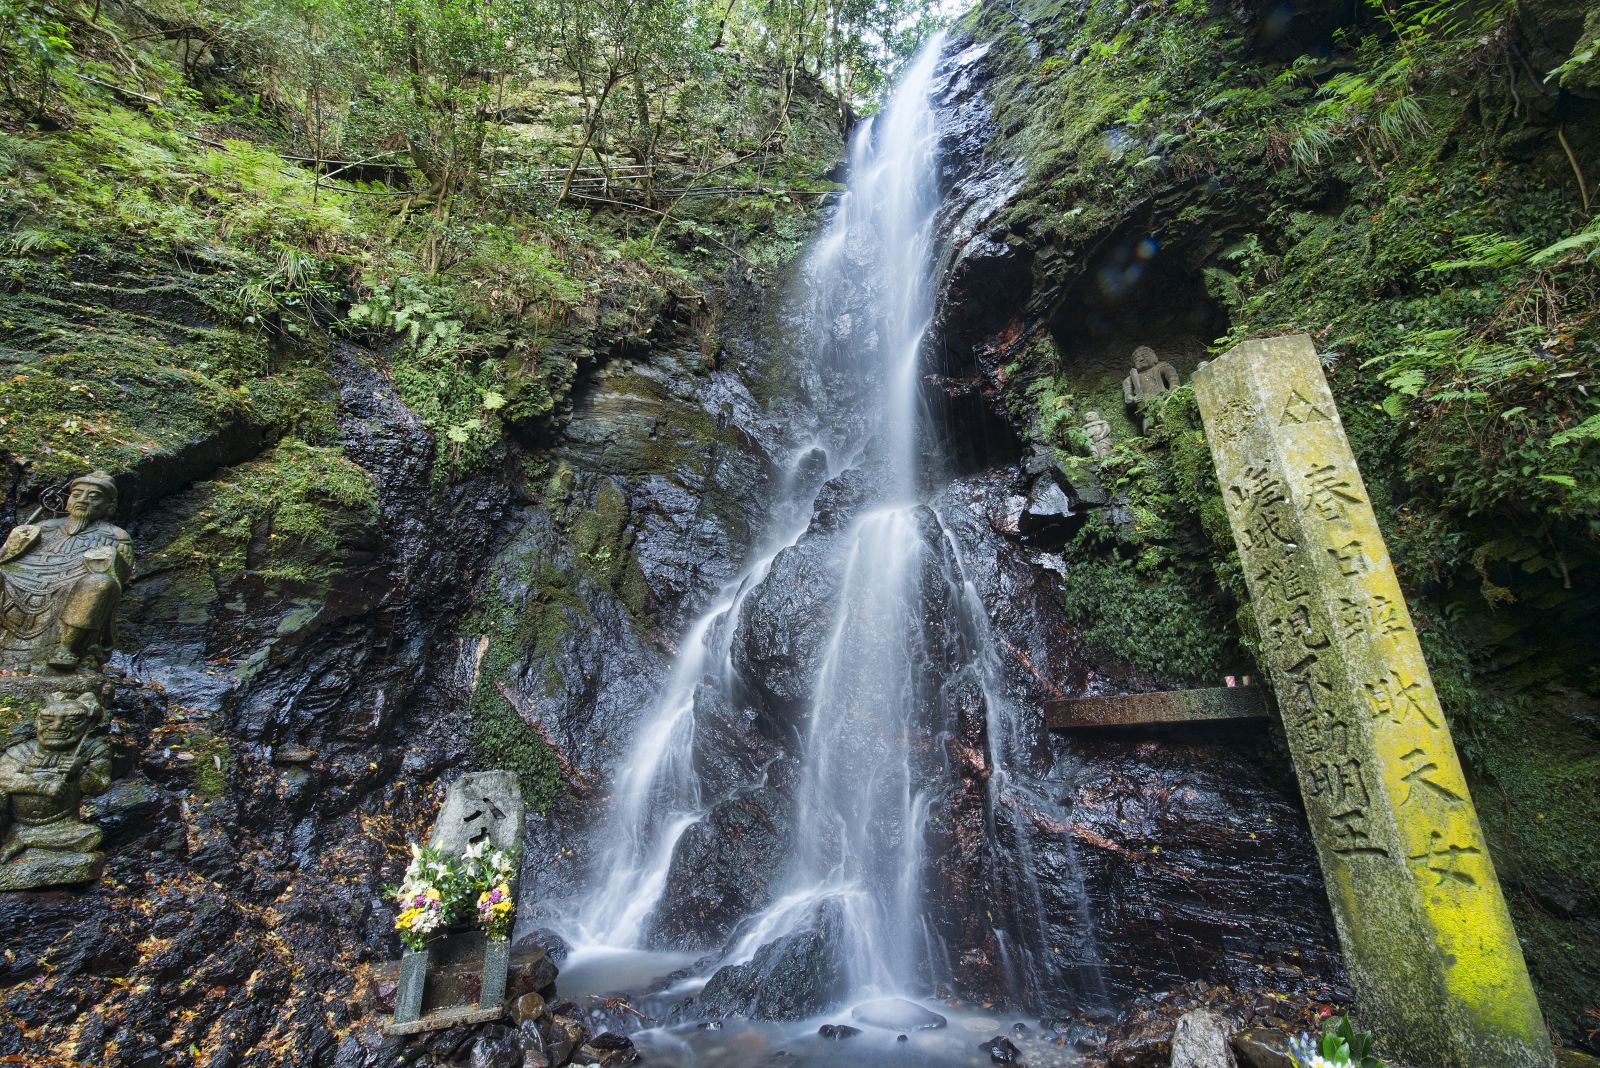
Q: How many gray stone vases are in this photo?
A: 2